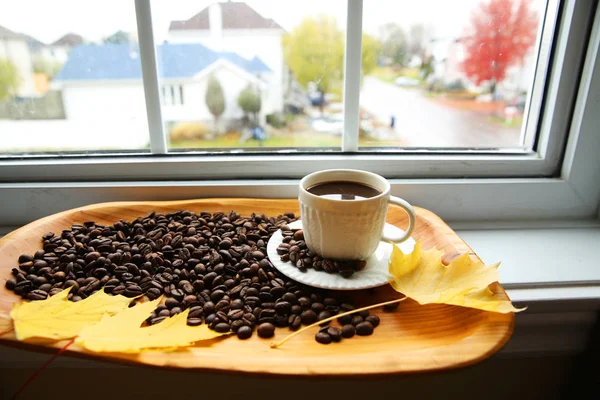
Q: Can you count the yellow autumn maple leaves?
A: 3